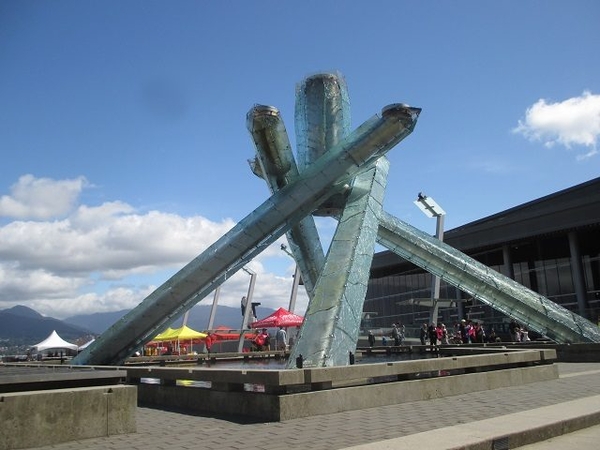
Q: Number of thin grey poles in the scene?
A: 5